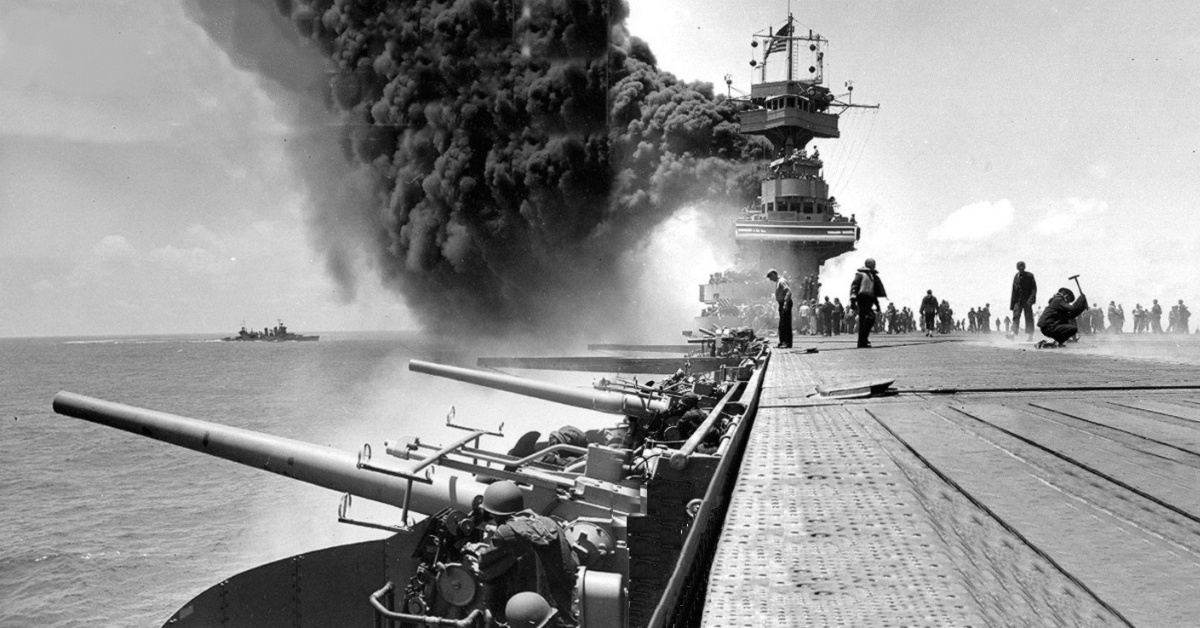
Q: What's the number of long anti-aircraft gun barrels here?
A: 2